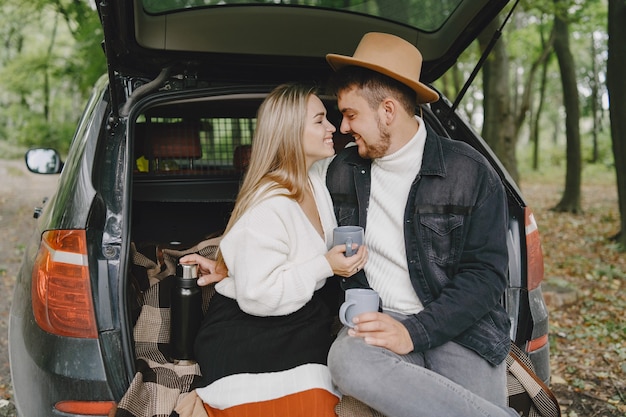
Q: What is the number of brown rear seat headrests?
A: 2